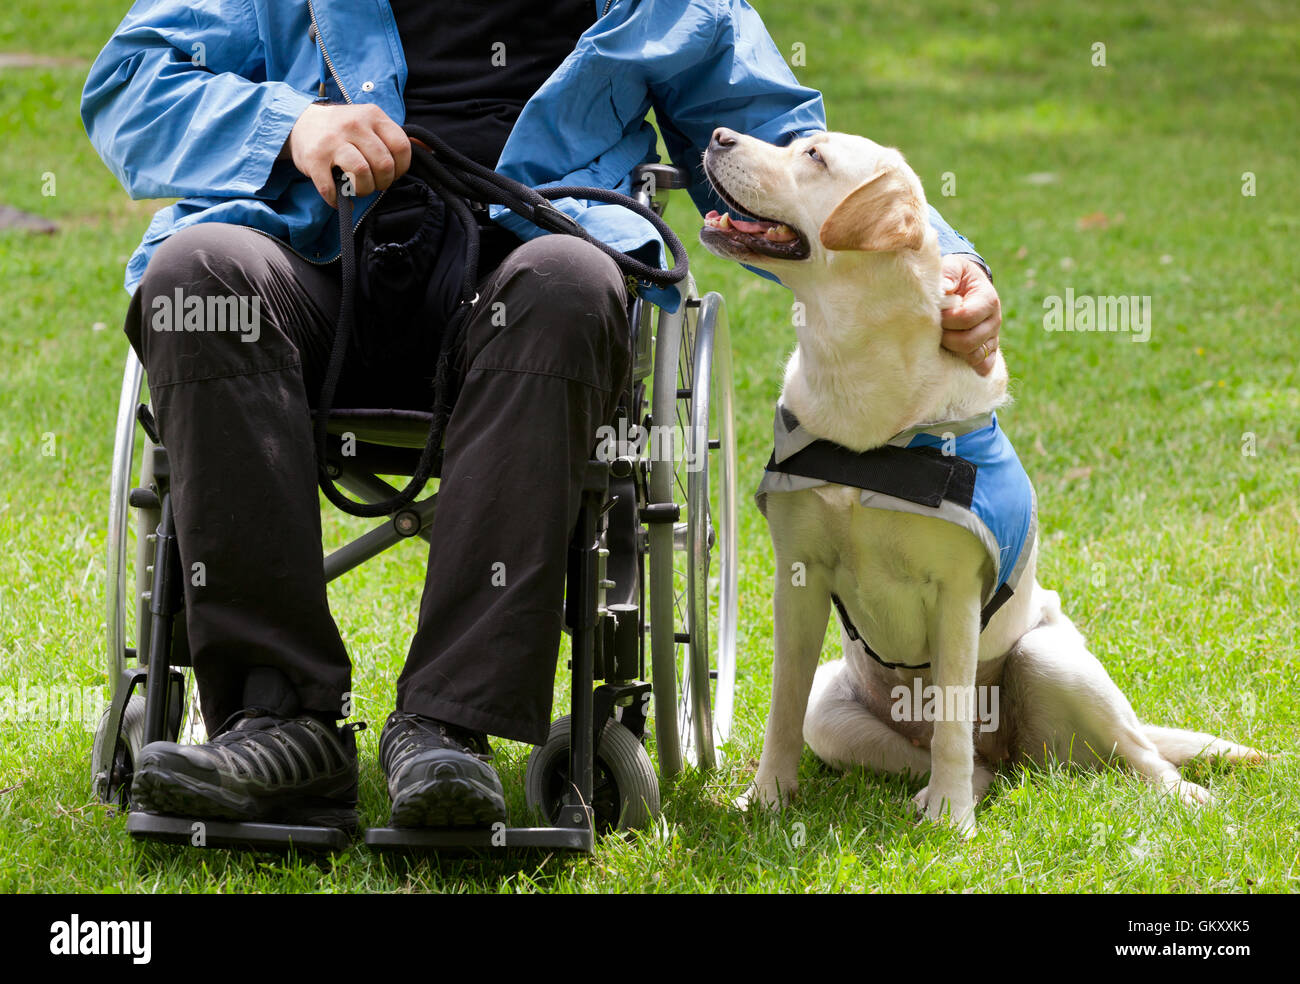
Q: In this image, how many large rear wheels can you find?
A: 2